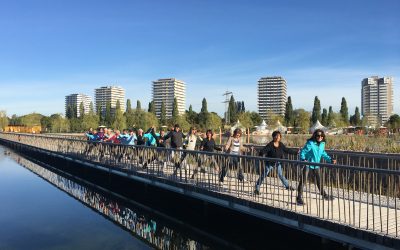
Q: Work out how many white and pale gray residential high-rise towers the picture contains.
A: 5